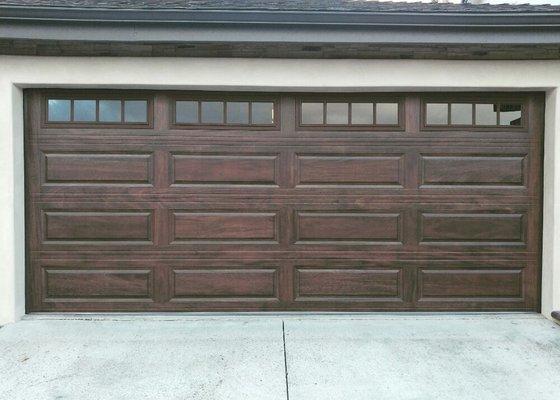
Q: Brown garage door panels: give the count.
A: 12